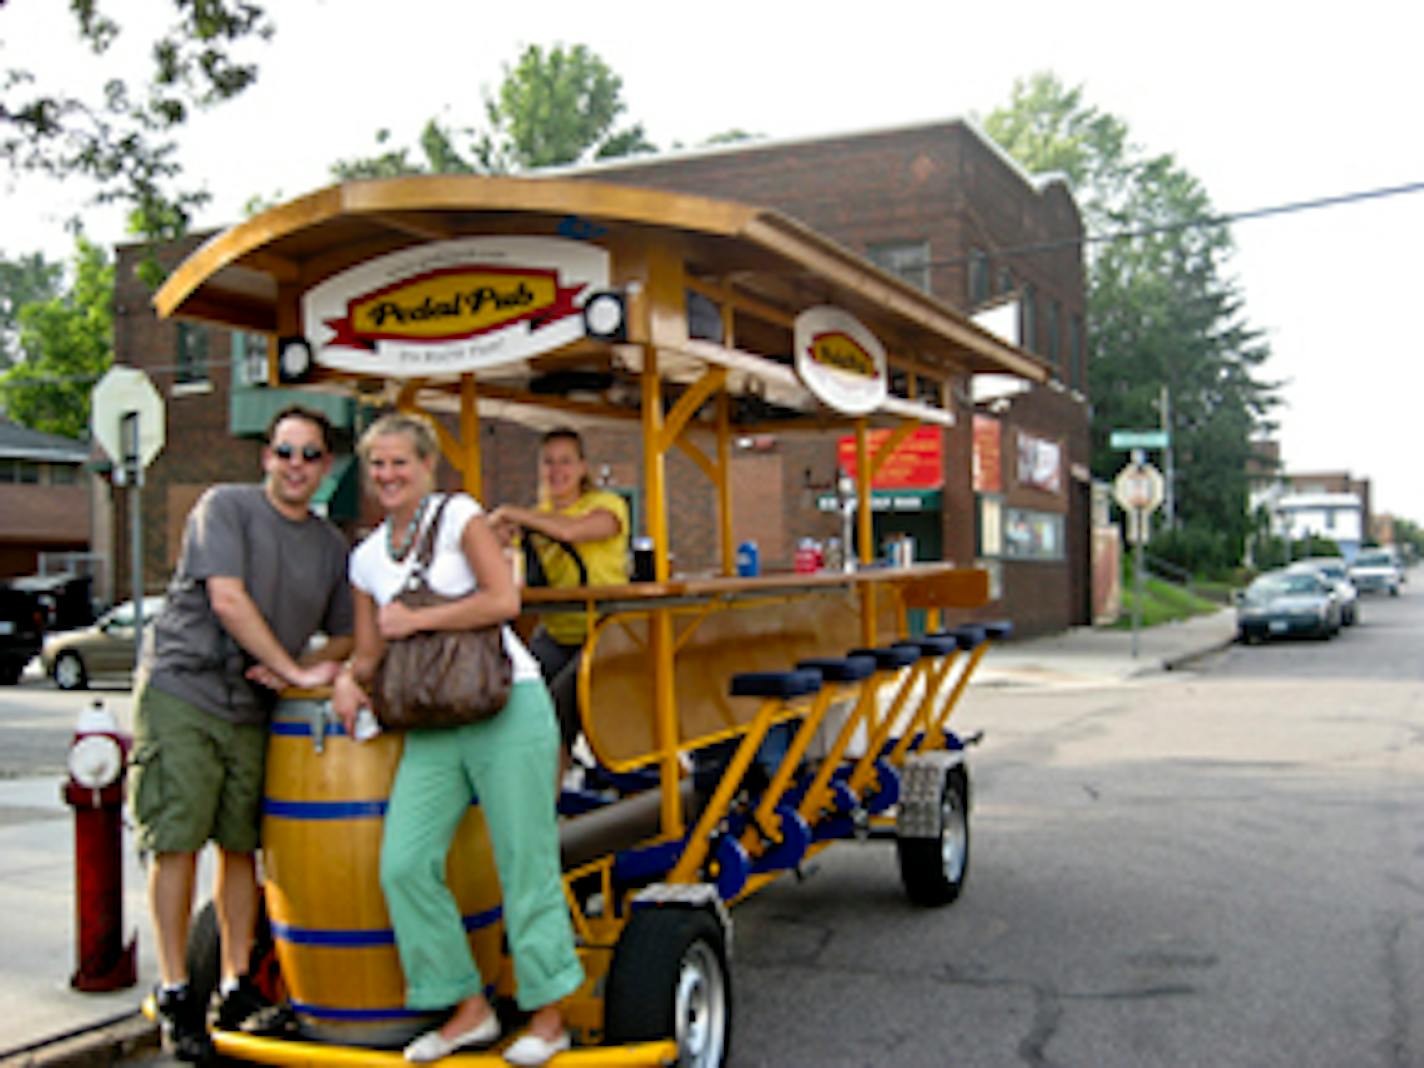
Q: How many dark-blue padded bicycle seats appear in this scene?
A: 6